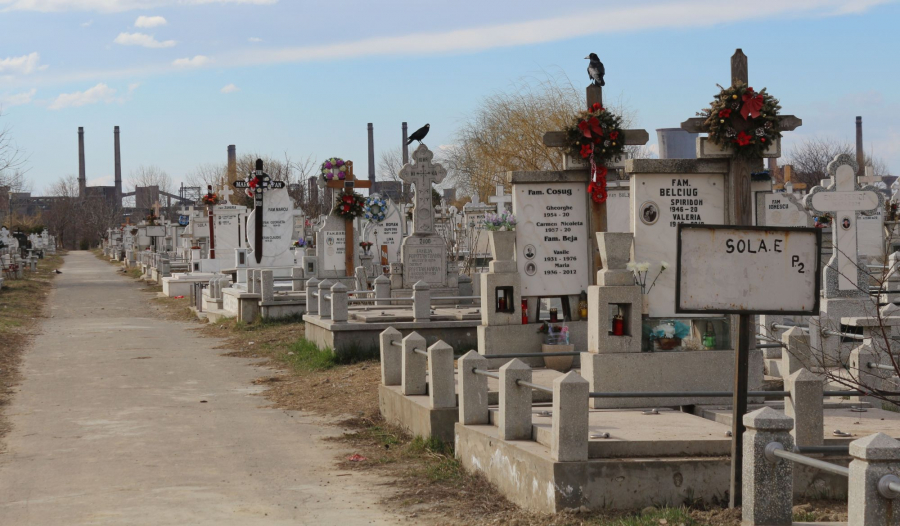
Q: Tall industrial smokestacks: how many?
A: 6